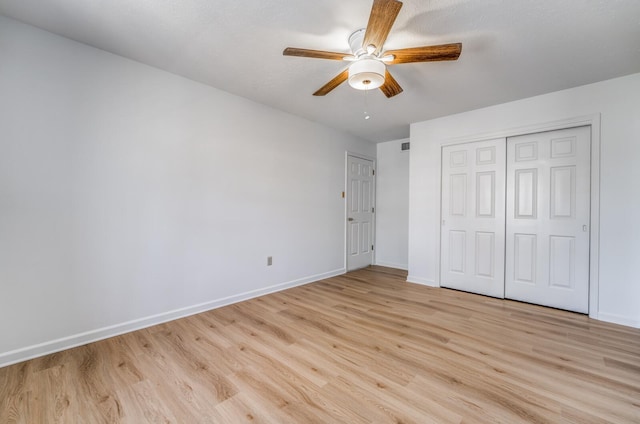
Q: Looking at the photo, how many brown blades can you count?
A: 5